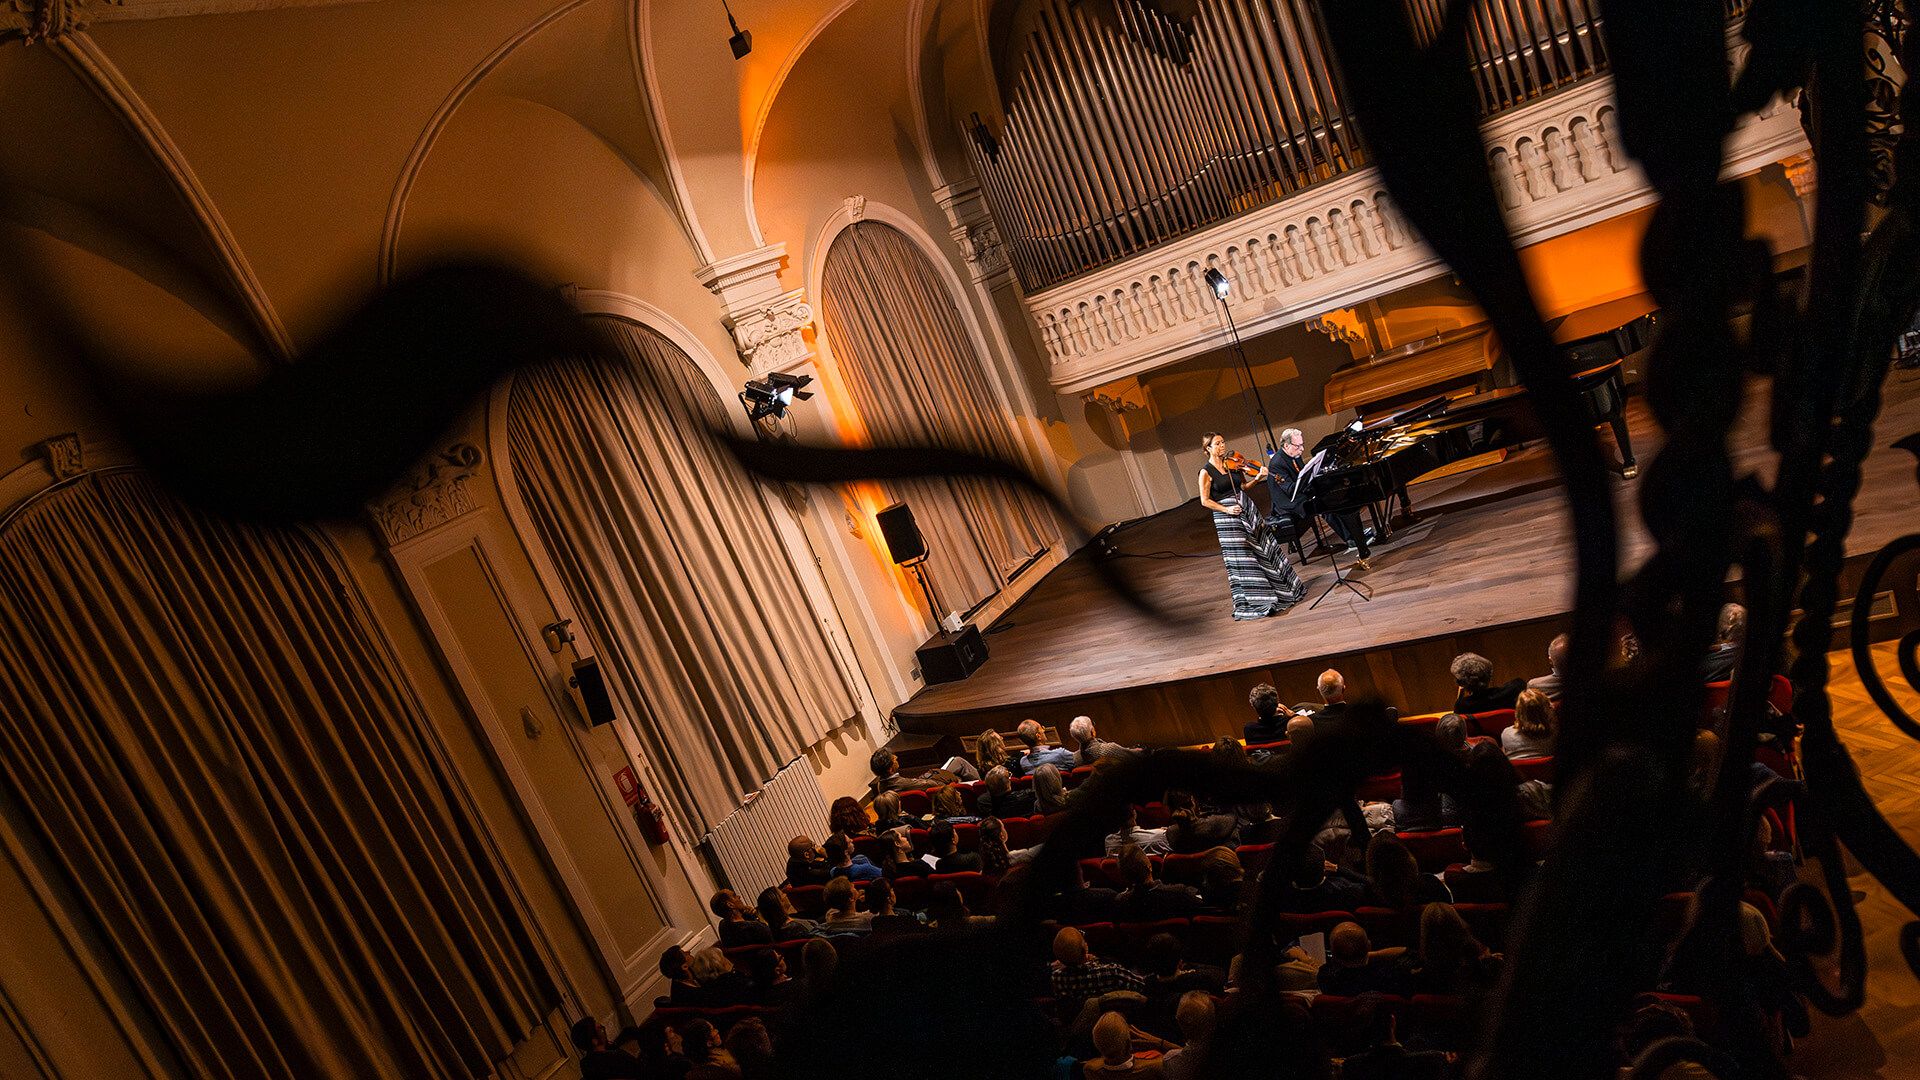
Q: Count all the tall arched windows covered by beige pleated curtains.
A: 3